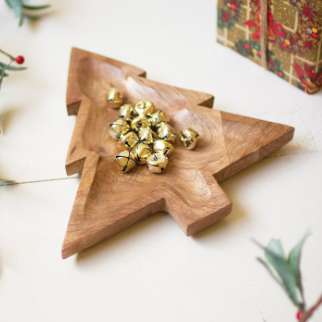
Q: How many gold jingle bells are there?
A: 14